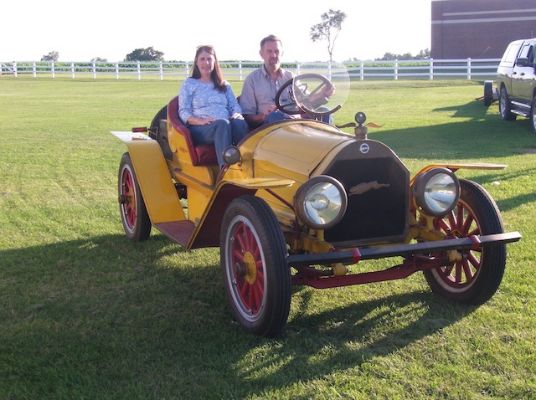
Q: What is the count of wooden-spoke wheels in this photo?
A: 3